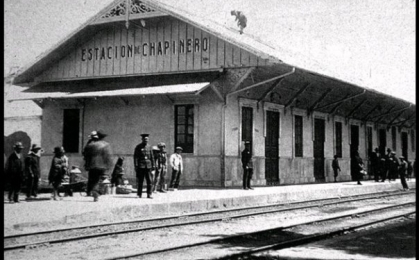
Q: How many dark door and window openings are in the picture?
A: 13